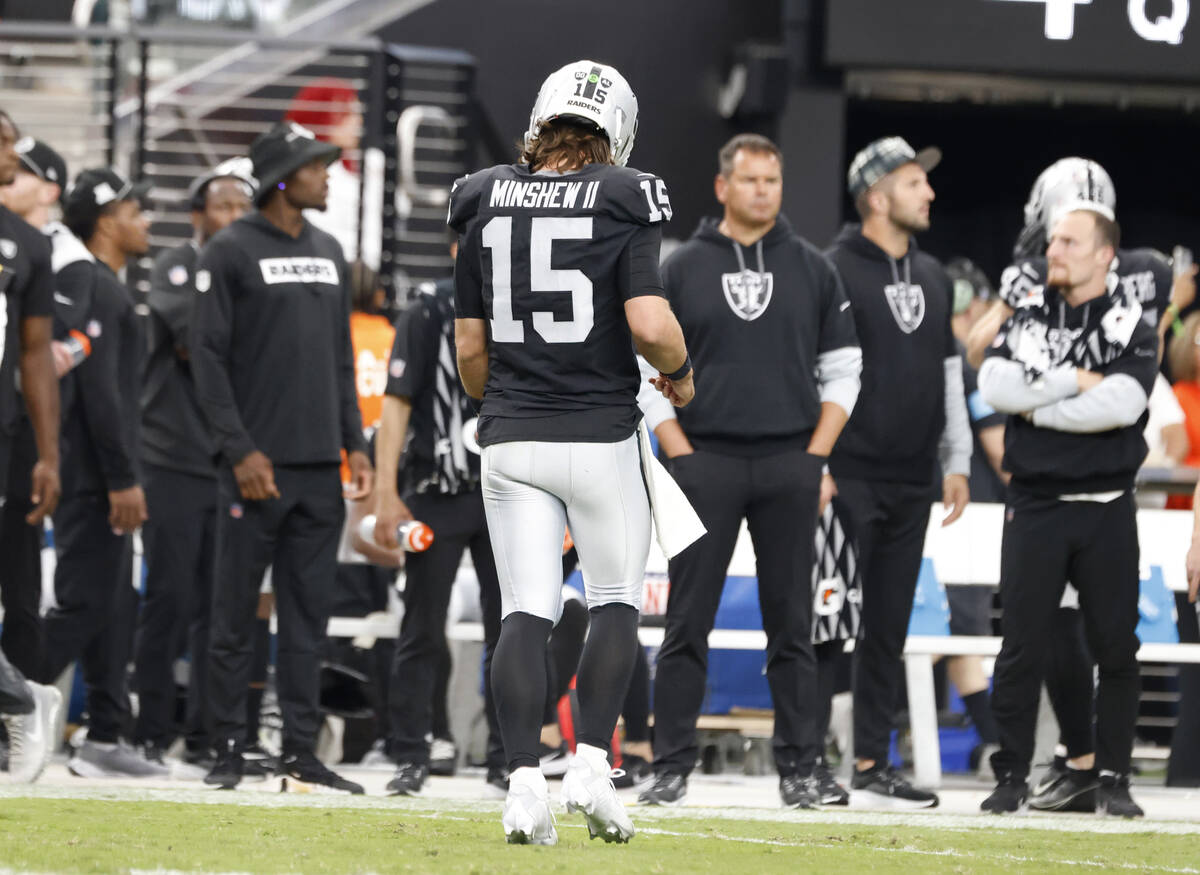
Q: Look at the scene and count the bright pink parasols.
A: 0